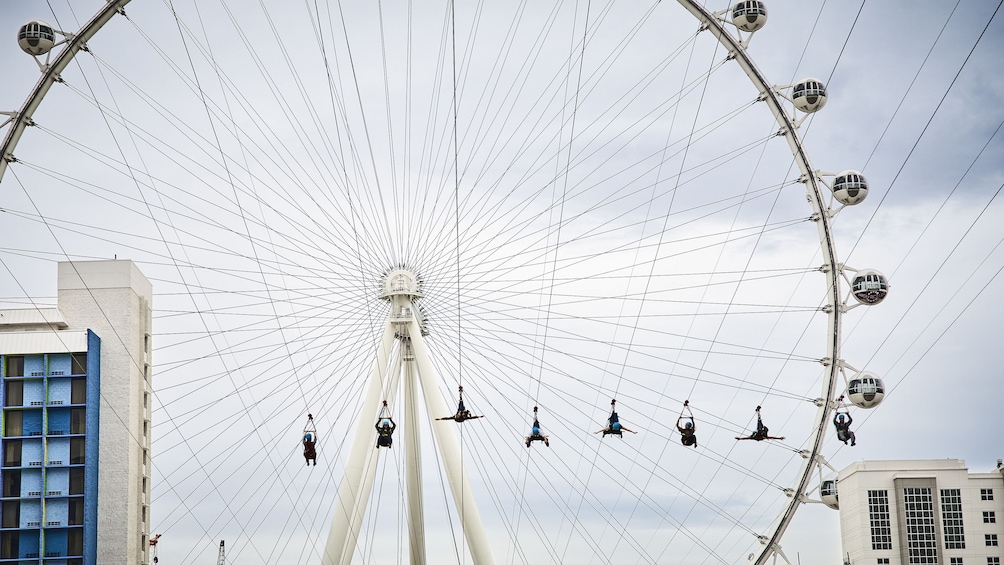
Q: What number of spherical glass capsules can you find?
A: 7